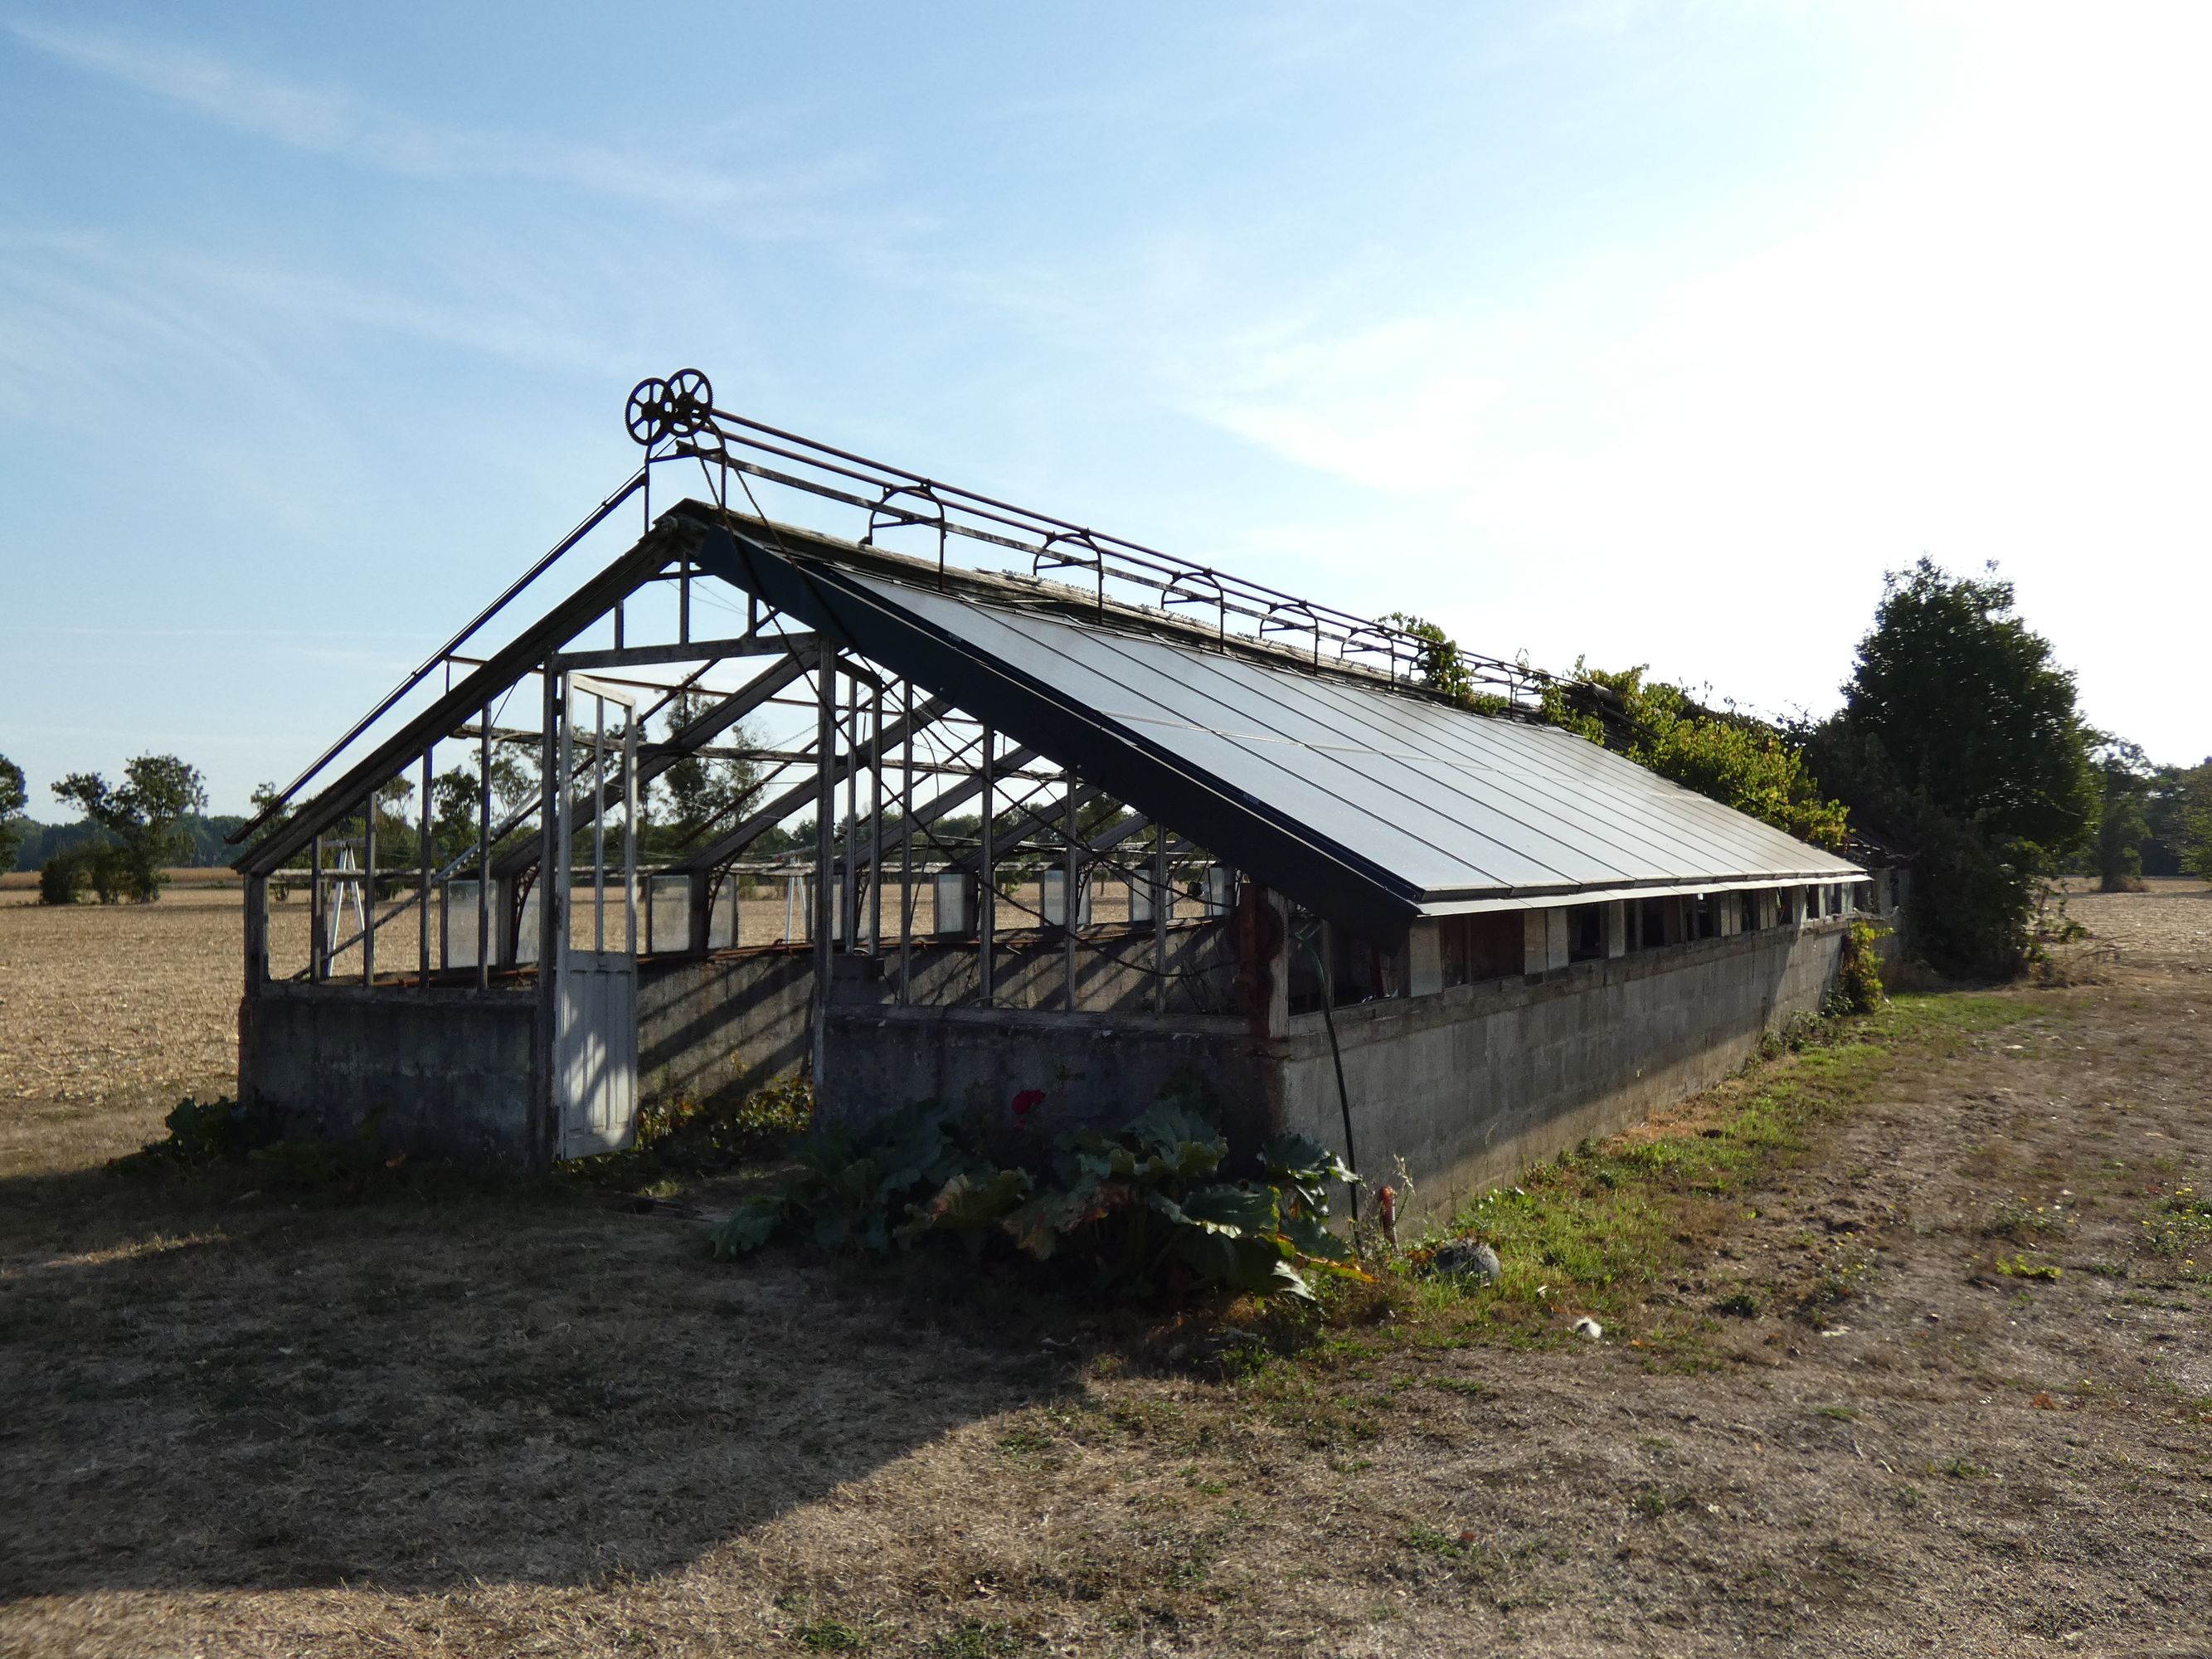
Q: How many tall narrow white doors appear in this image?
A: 1